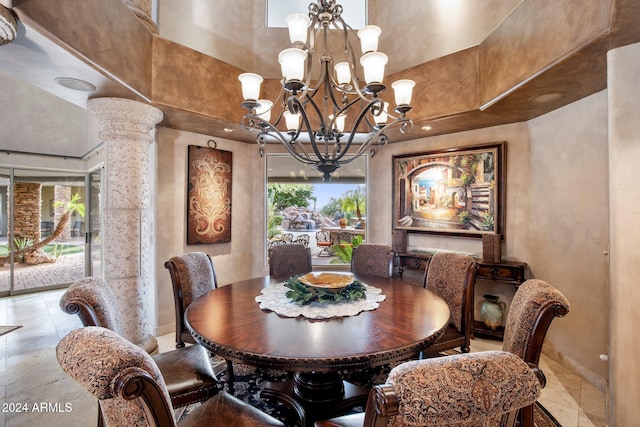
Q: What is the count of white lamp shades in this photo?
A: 11